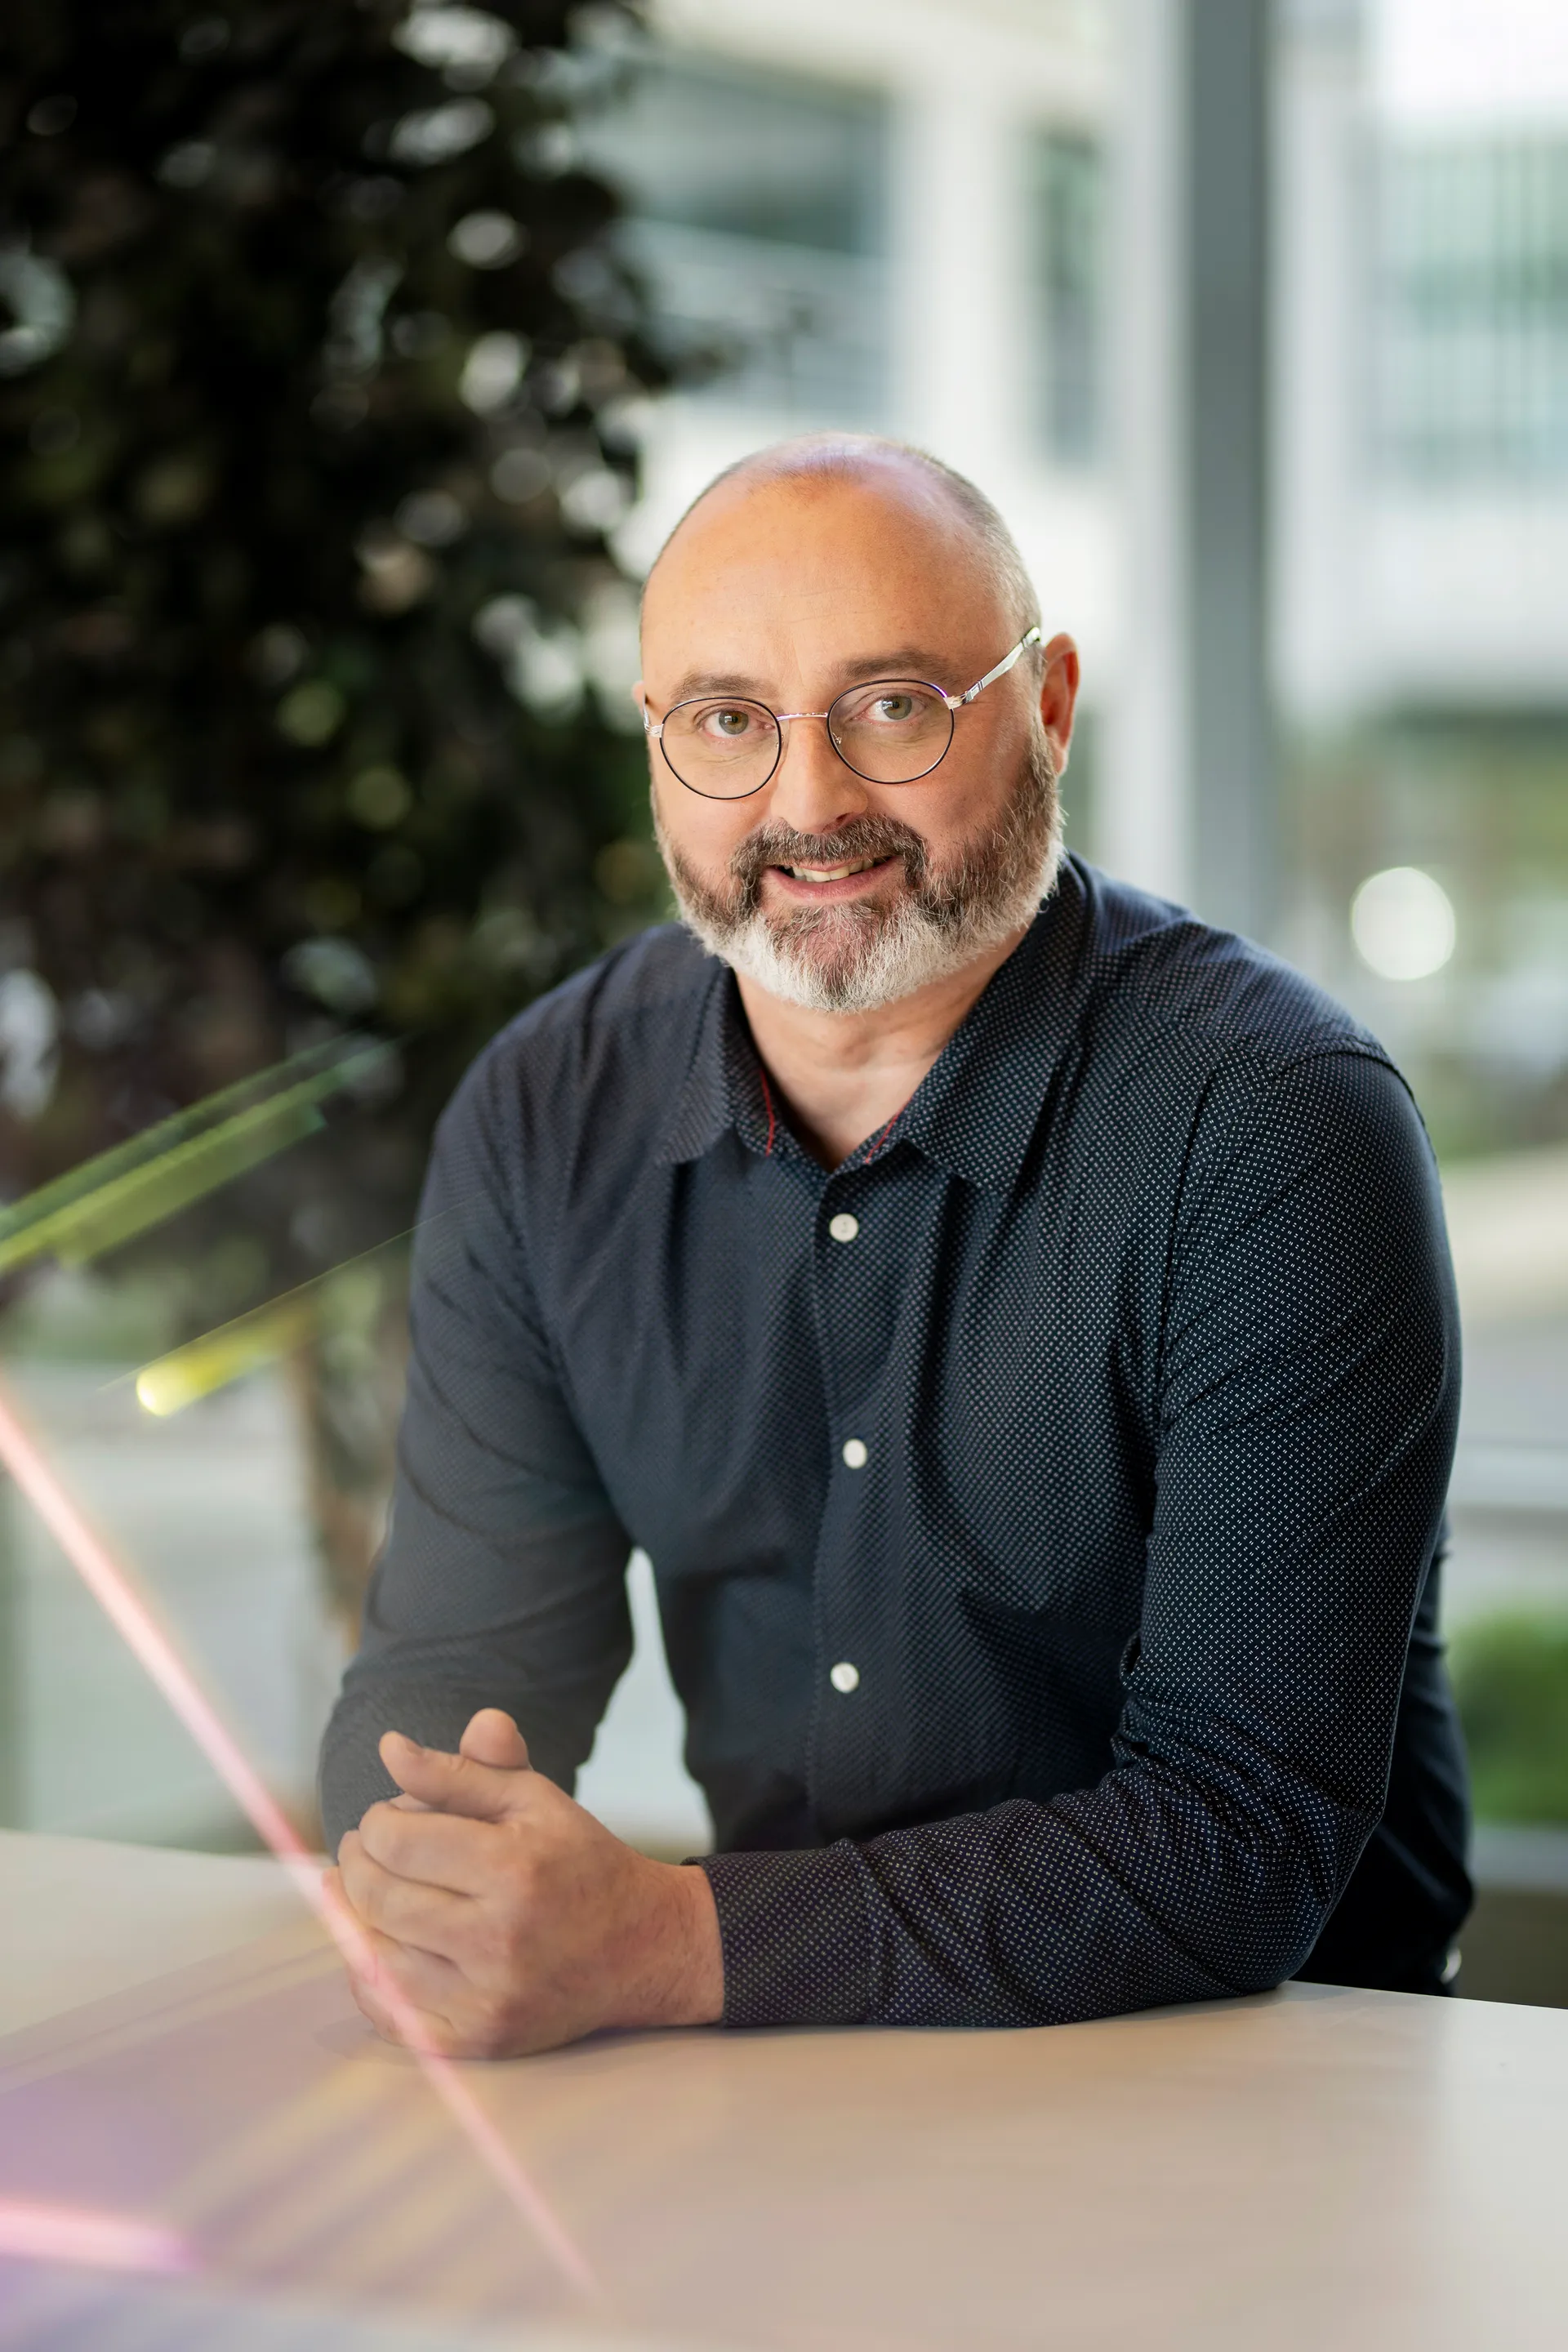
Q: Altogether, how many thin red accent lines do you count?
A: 2